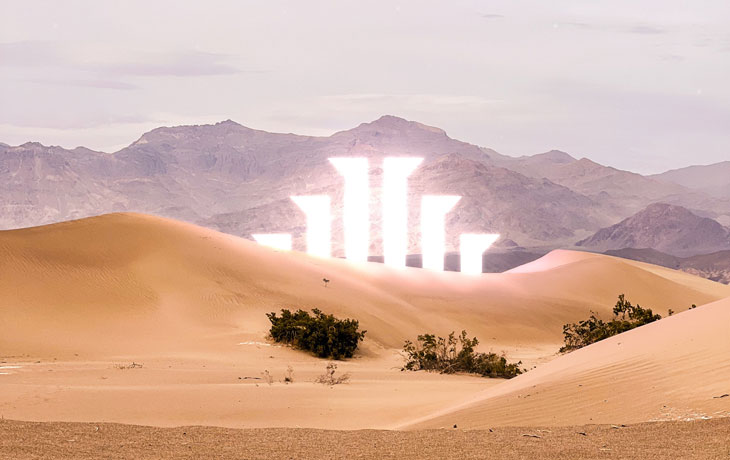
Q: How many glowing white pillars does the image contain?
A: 6